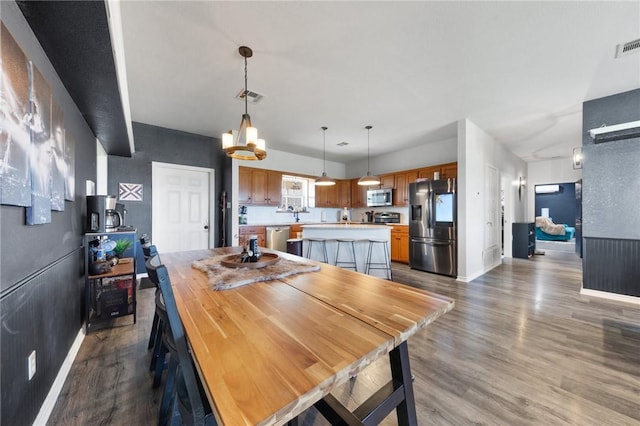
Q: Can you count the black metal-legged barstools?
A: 3